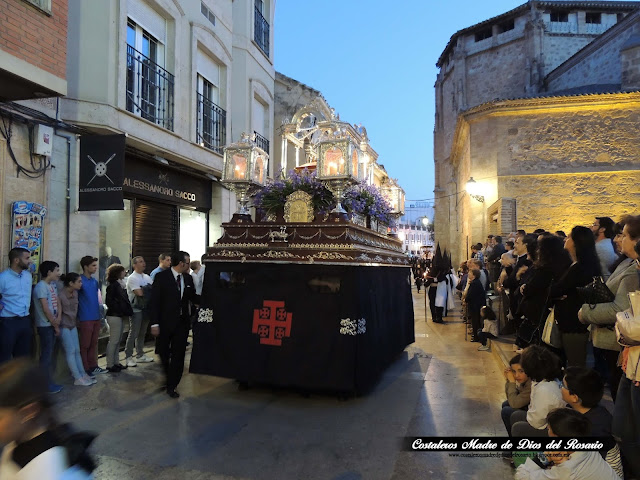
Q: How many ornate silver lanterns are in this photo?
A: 3